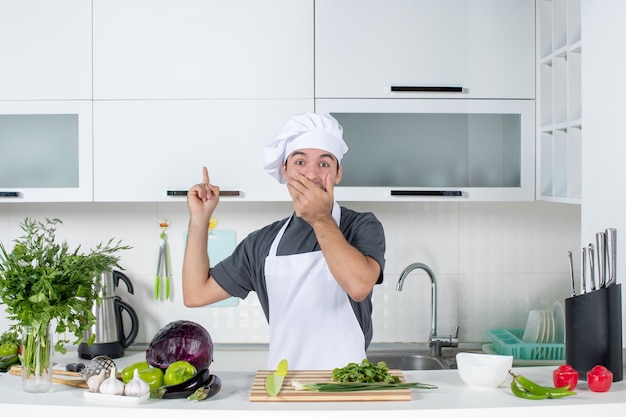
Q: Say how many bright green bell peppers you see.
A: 3